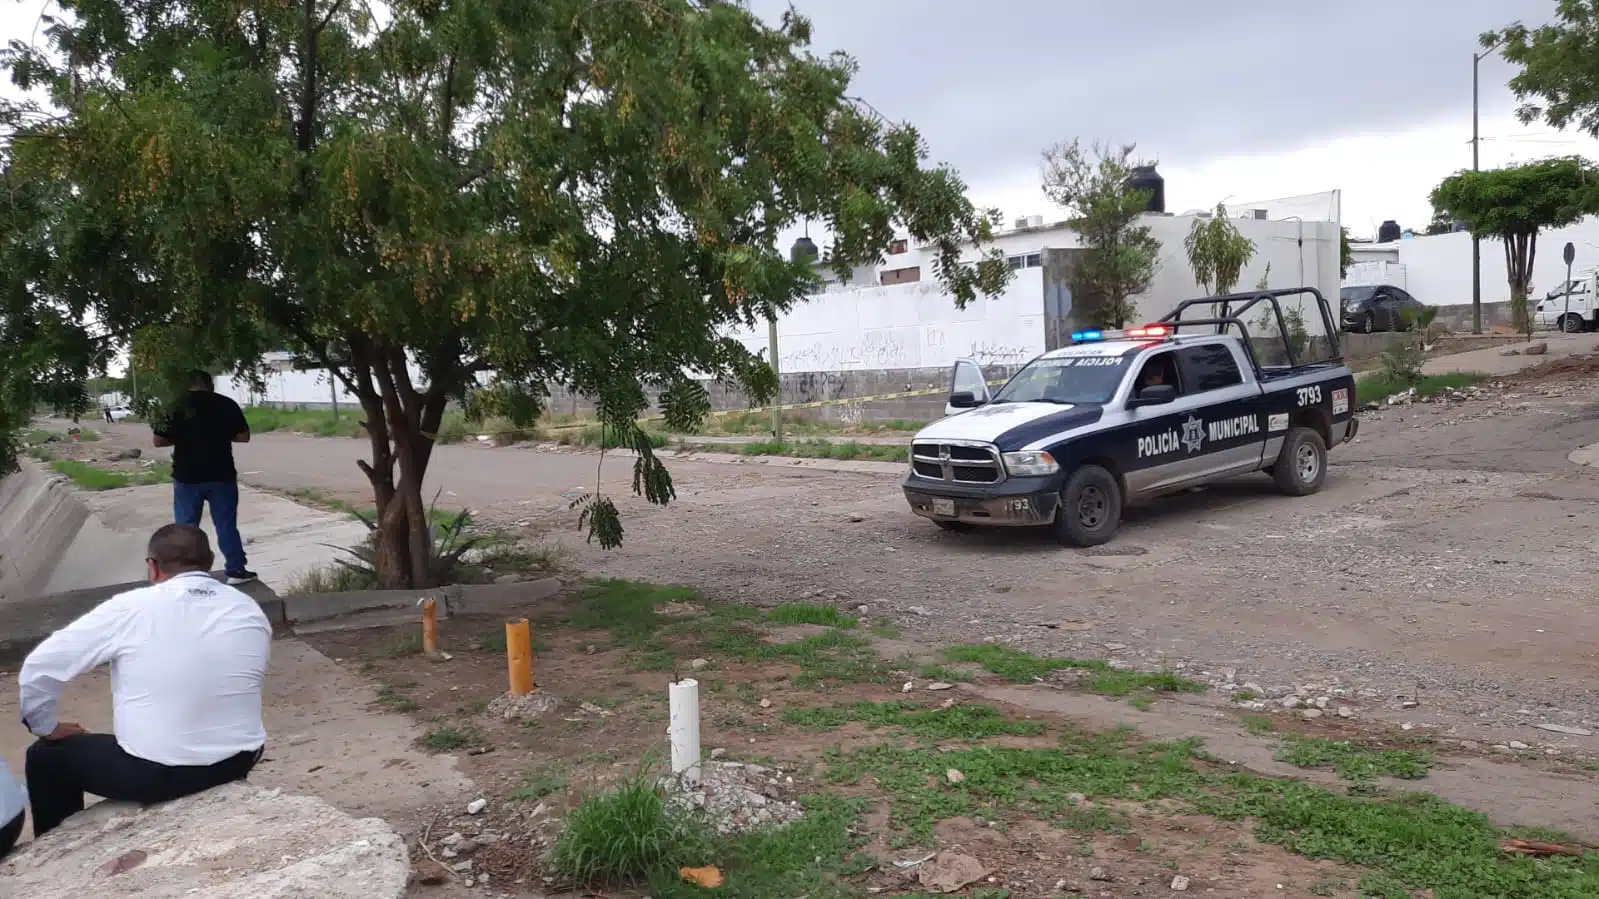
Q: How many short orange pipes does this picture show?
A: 2